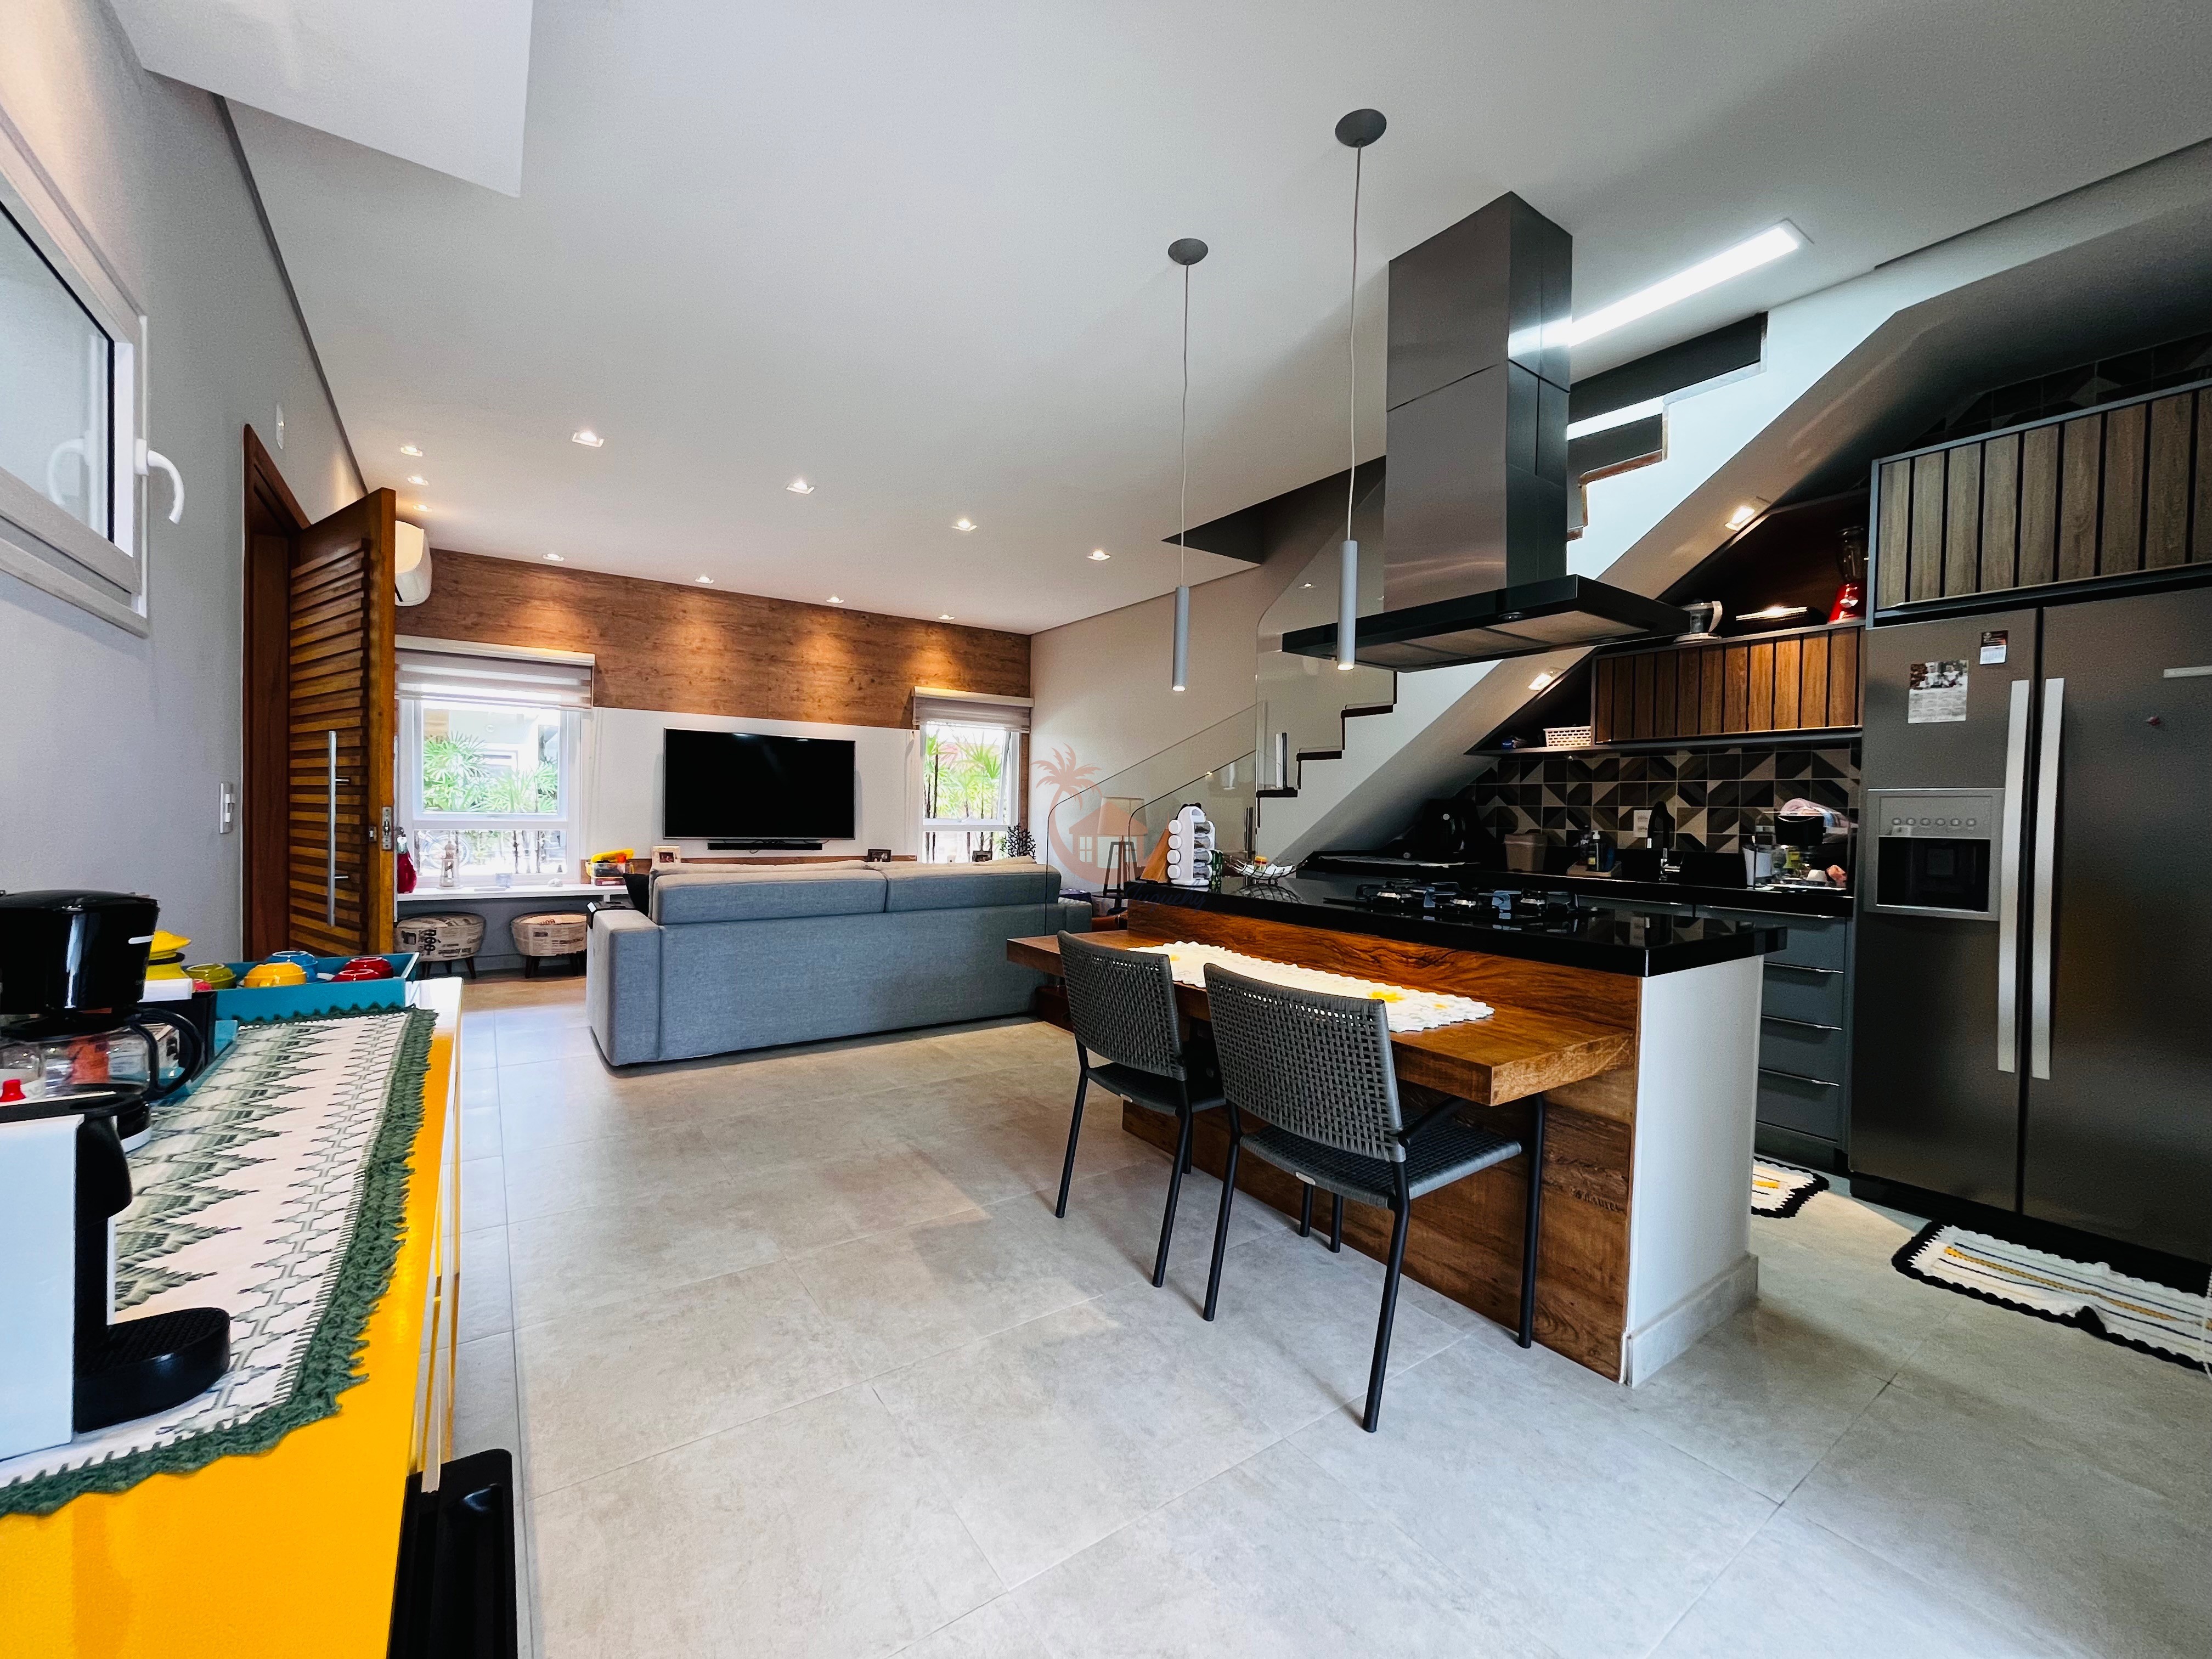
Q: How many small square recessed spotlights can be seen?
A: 13